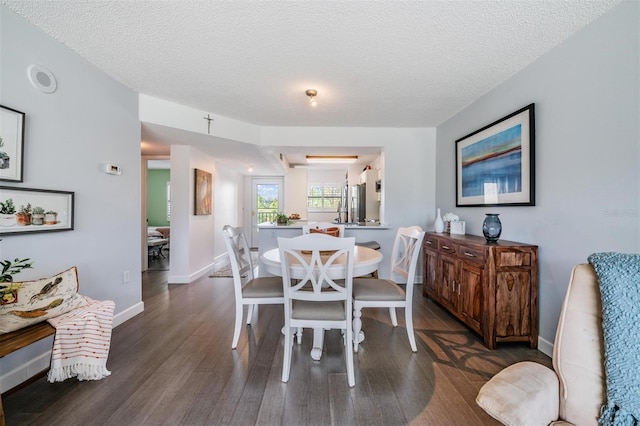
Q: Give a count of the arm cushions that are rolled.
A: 1